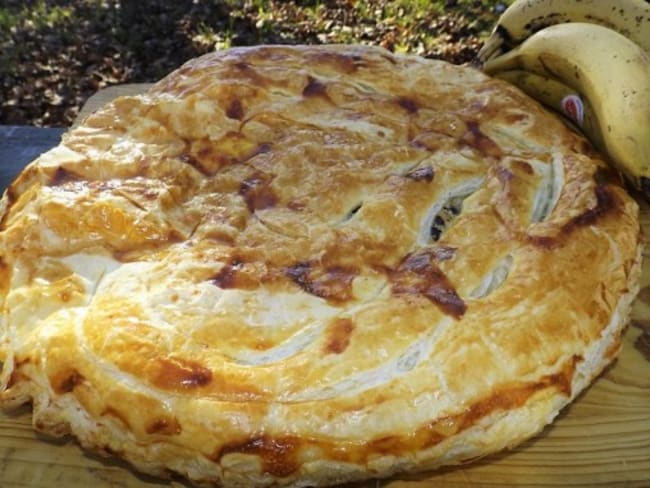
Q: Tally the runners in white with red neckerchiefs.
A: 0